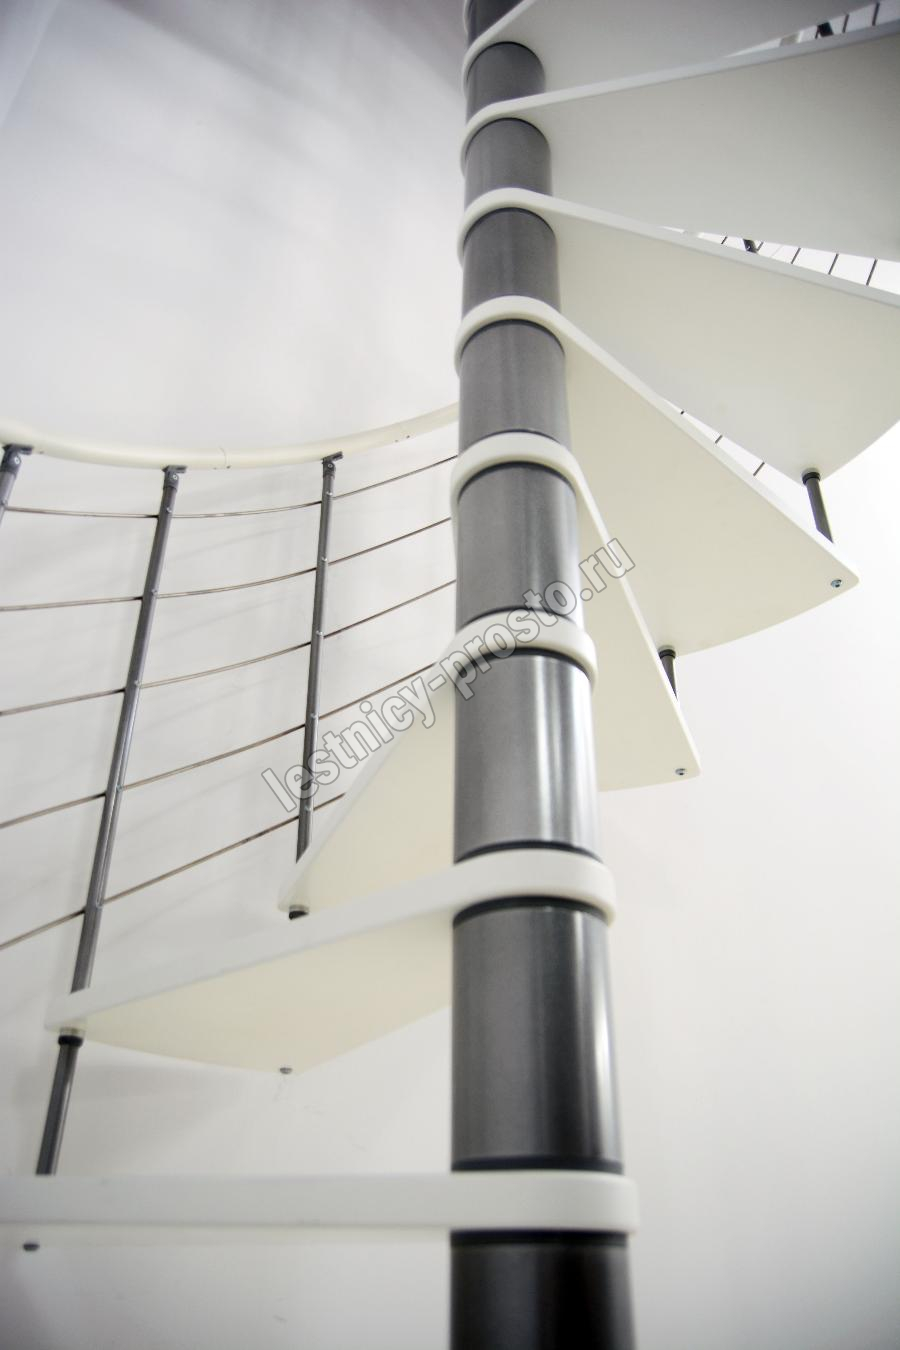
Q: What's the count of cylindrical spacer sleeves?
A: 9